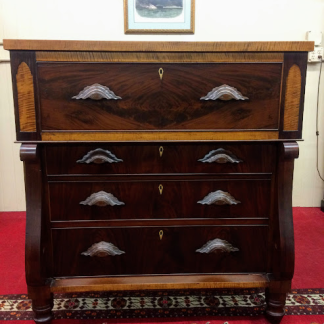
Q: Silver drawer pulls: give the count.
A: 8